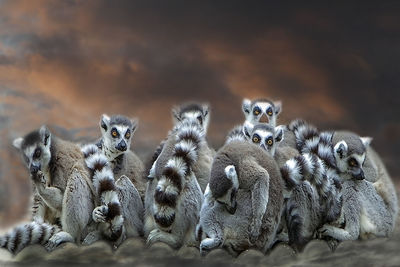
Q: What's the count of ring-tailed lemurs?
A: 7